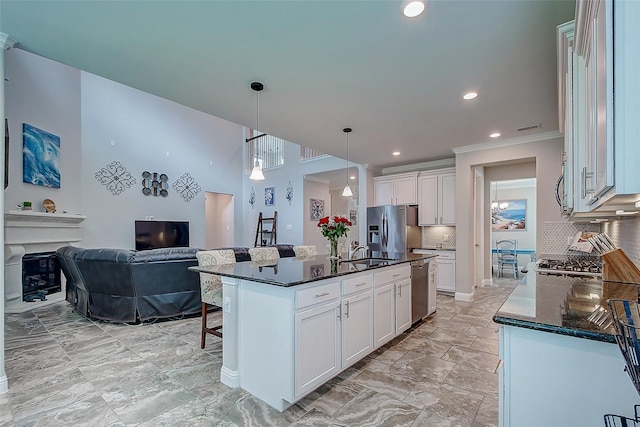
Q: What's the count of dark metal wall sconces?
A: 2